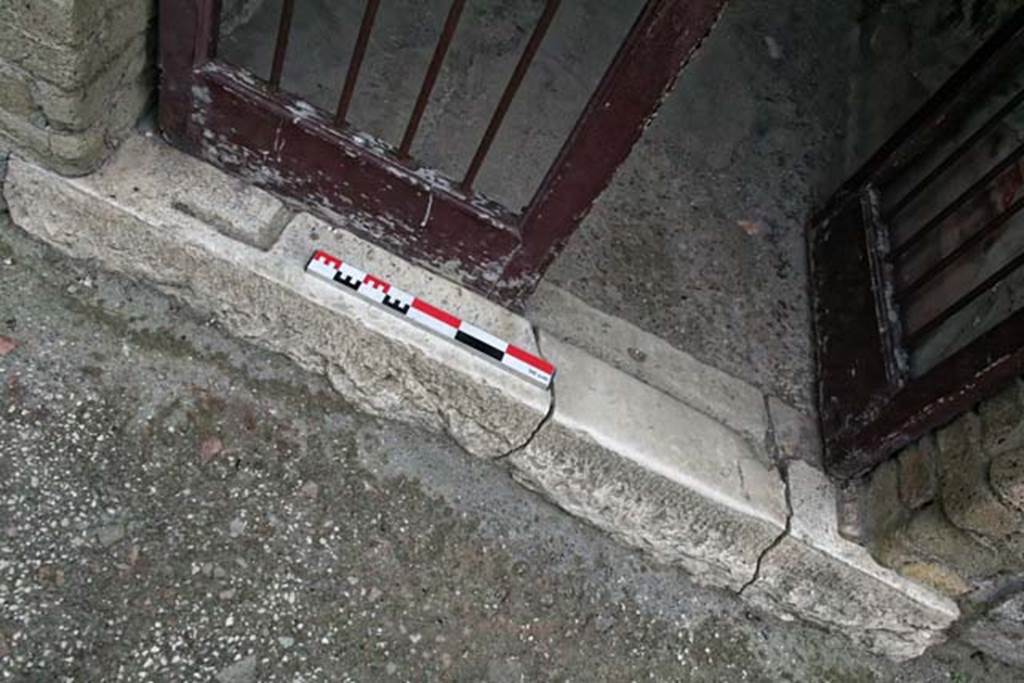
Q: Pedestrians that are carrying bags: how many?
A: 0